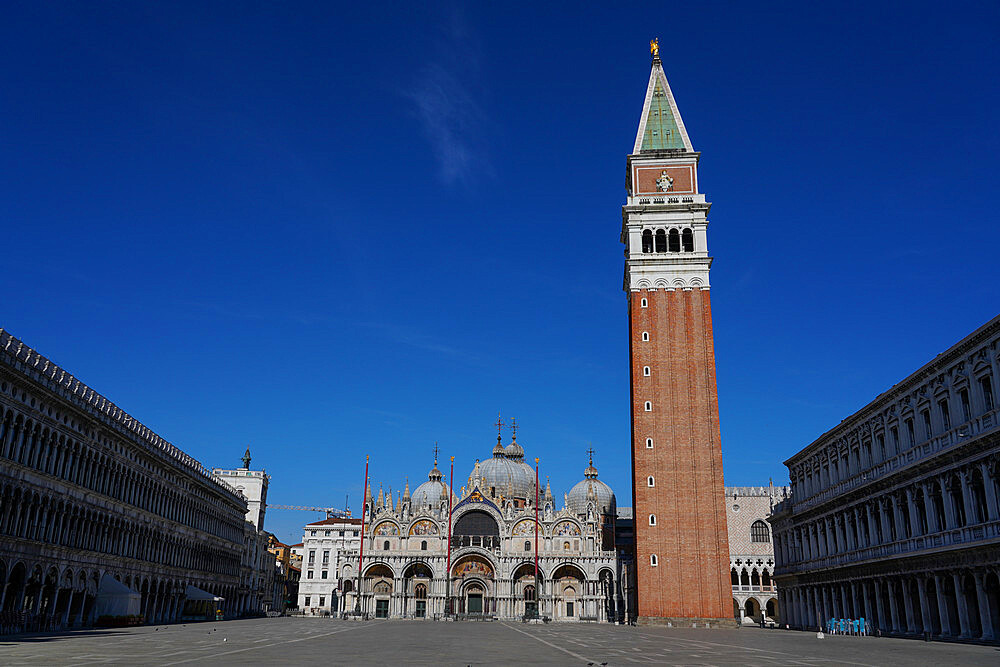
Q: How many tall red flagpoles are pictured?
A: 3